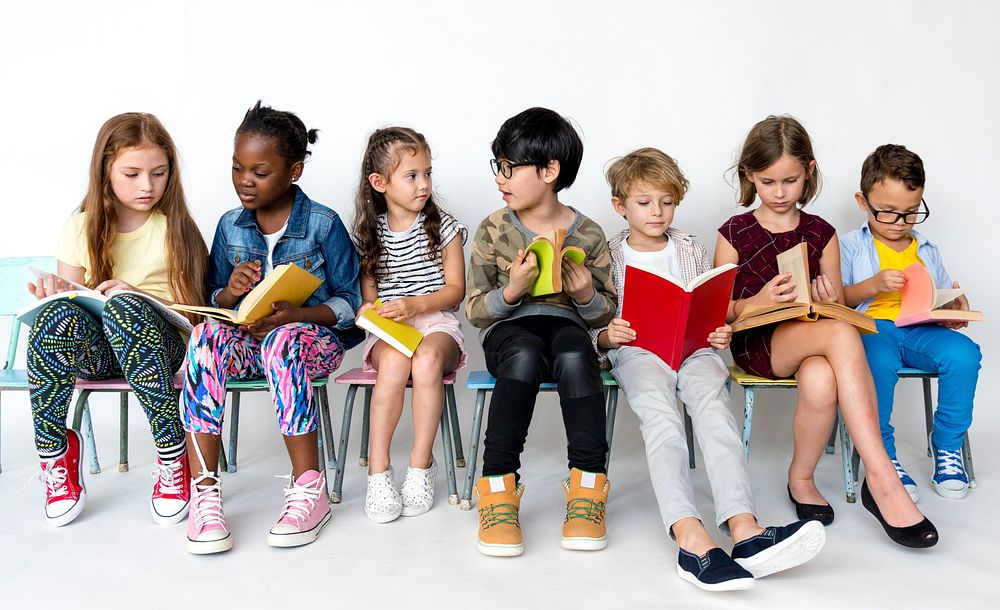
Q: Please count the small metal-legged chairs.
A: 8